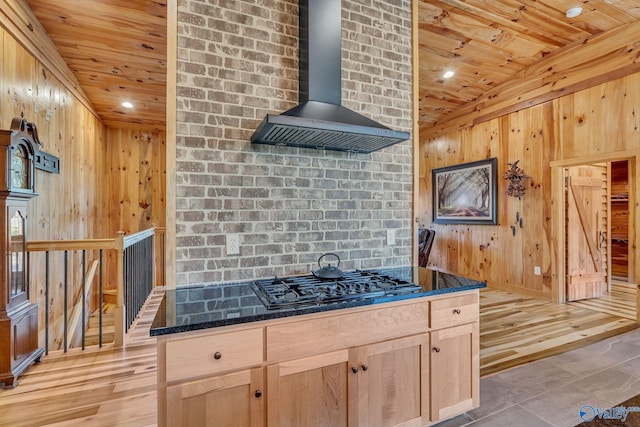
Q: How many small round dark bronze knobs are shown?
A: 6